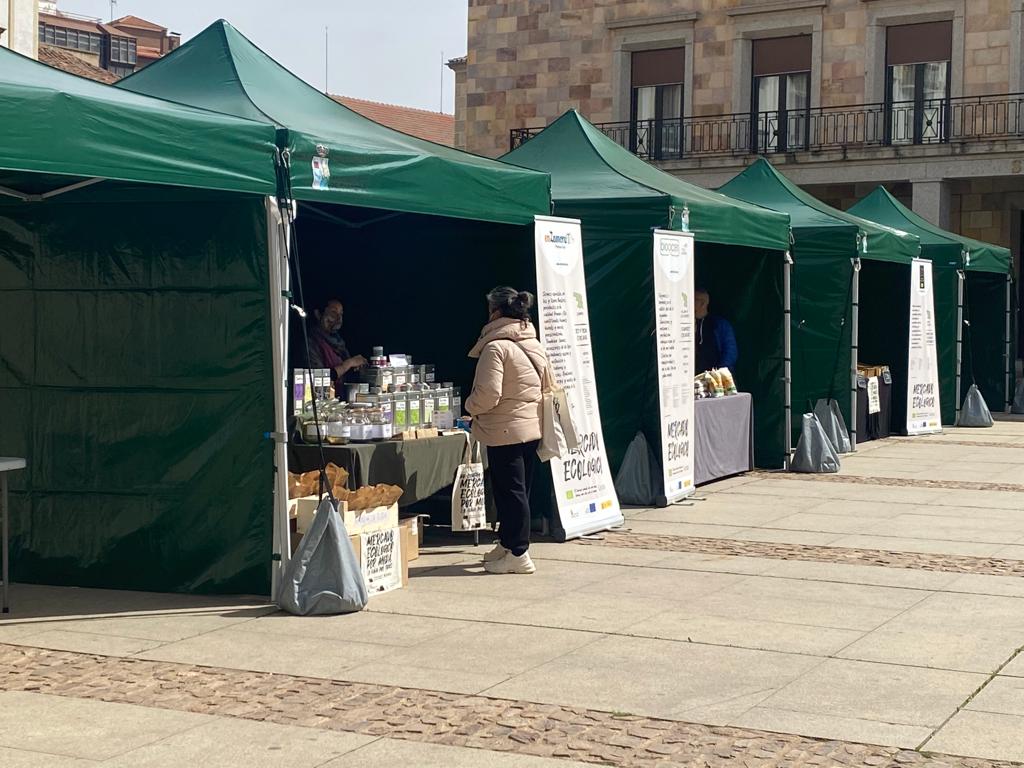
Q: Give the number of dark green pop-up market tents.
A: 5